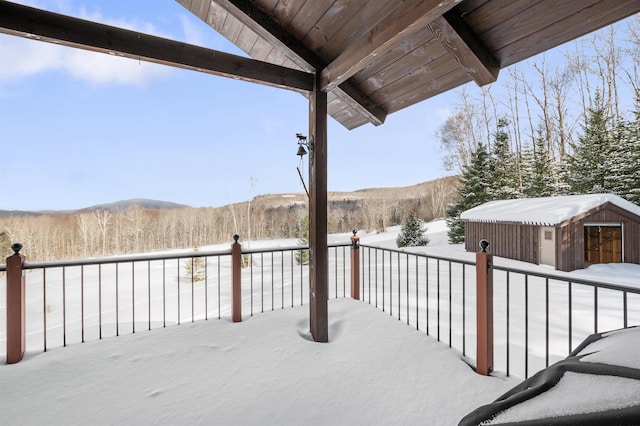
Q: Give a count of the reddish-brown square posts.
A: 4